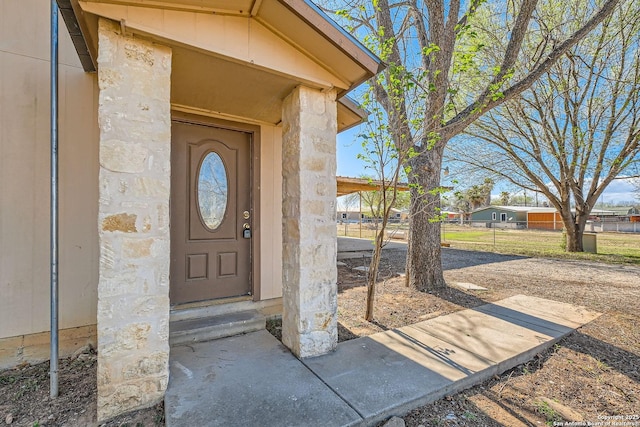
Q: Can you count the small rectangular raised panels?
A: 2